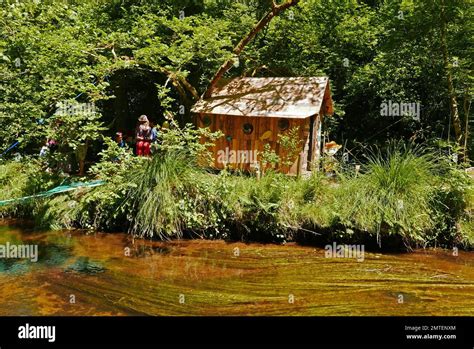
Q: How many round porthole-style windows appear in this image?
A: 3